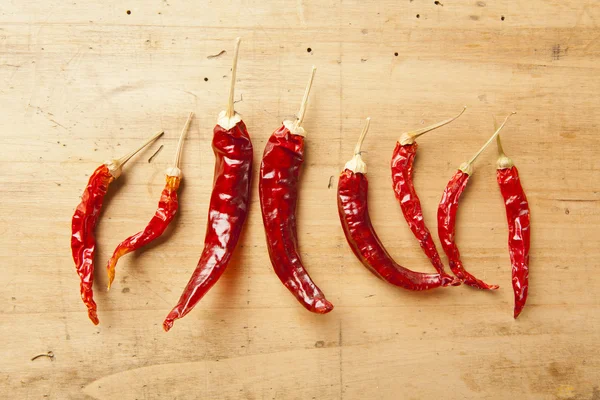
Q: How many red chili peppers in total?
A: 8